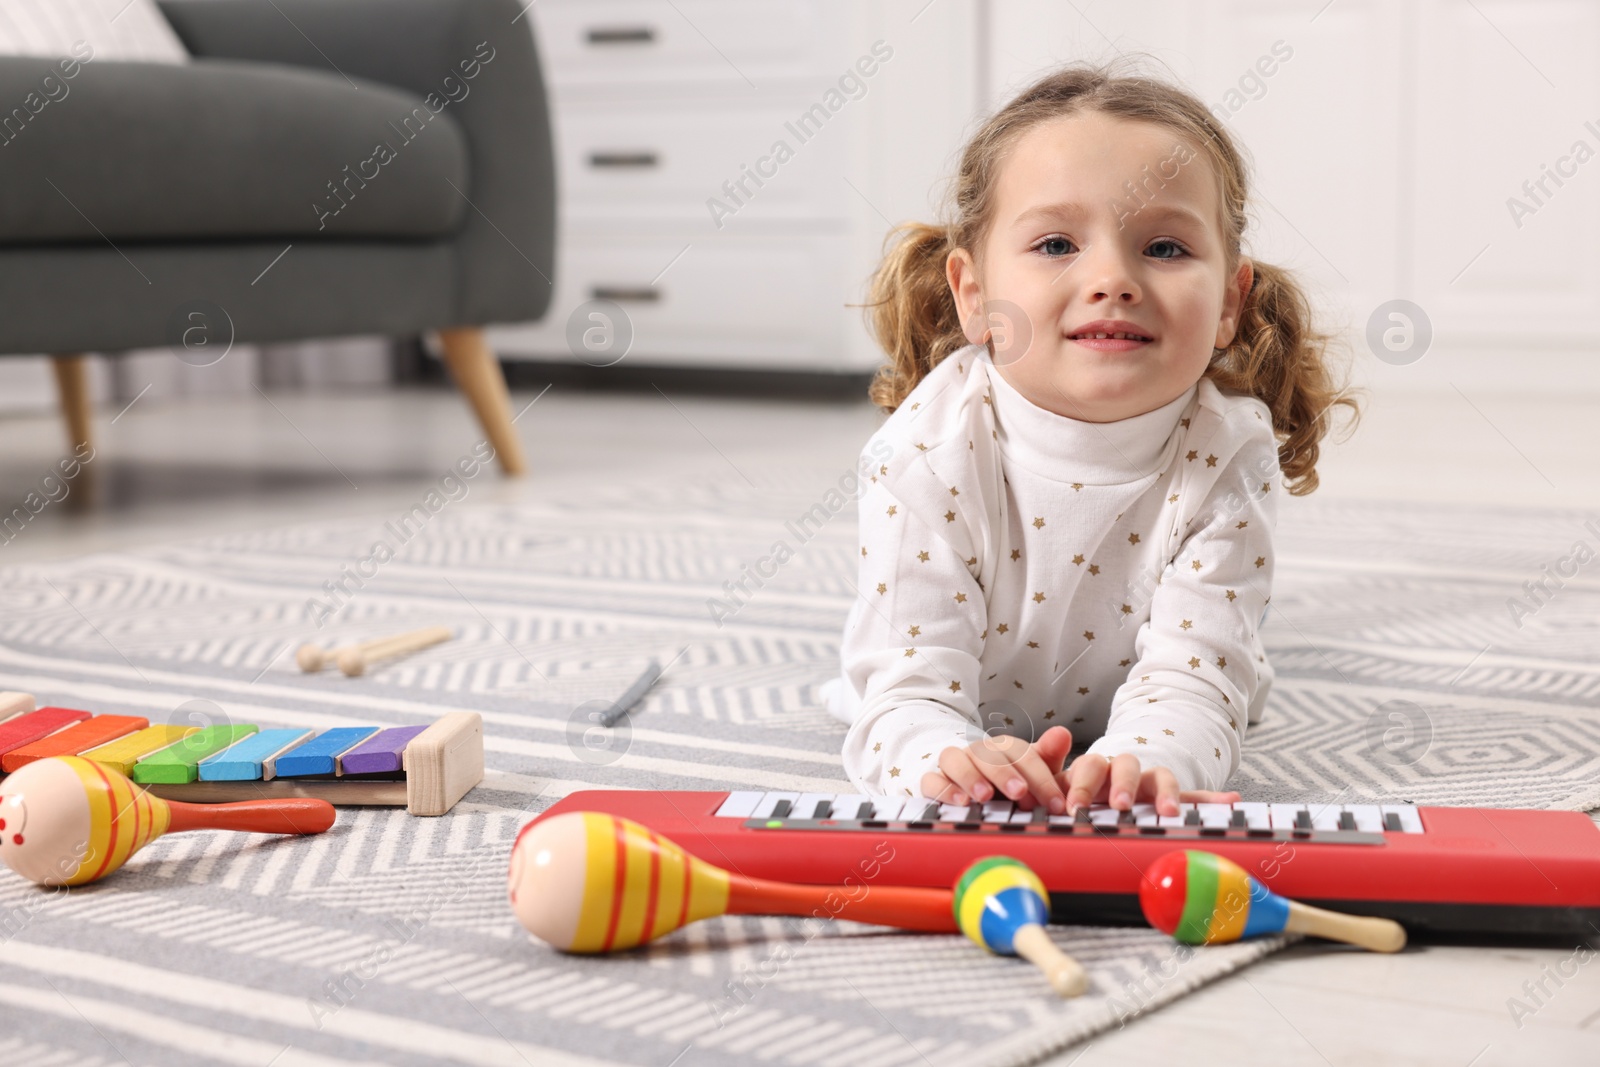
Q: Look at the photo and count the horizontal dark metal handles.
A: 3